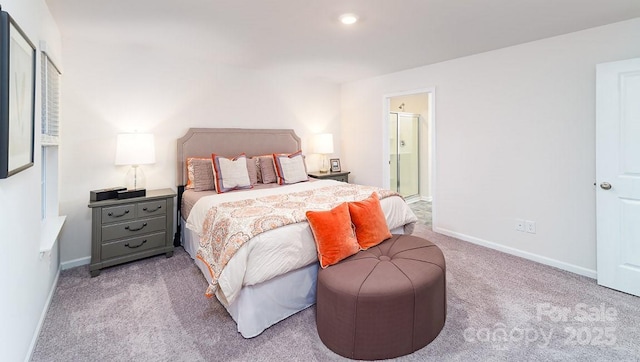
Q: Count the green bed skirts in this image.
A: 0